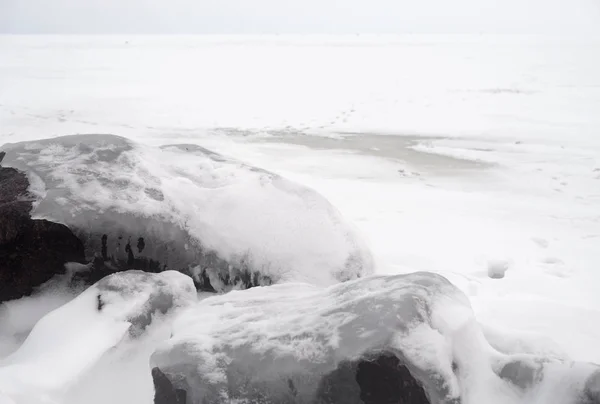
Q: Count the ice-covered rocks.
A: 3